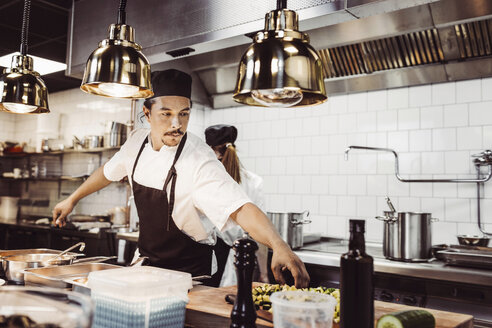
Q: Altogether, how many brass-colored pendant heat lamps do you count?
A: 3